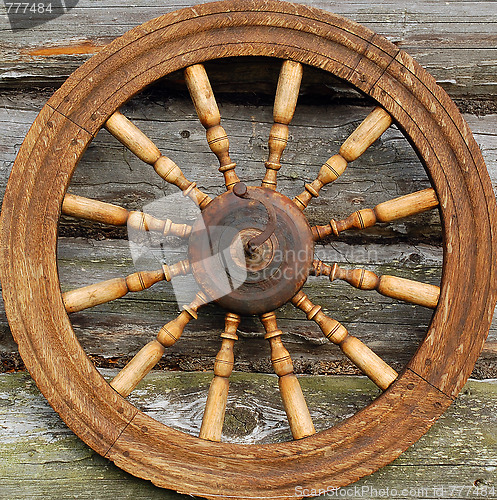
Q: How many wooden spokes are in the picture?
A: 12